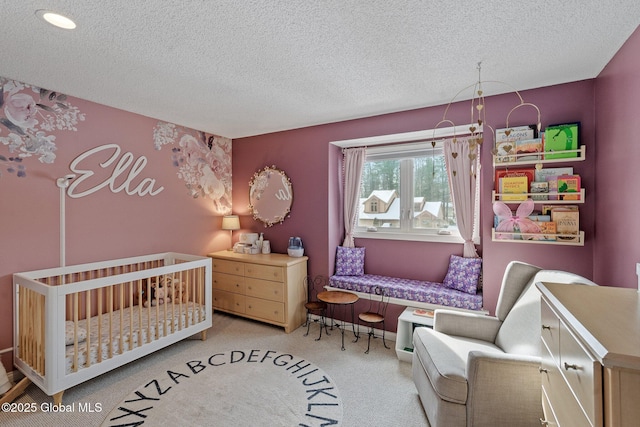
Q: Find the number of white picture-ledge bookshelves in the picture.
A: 3